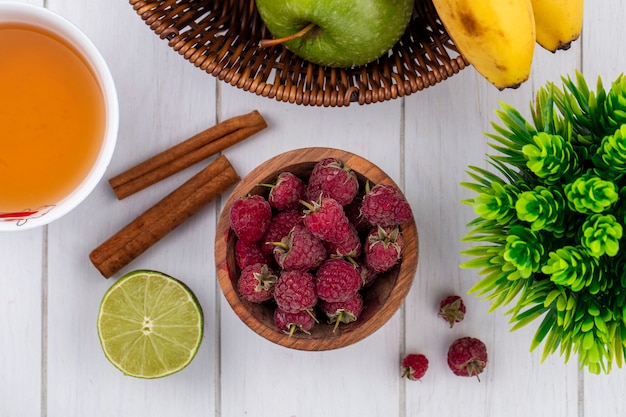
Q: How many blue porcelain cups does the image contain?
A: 0